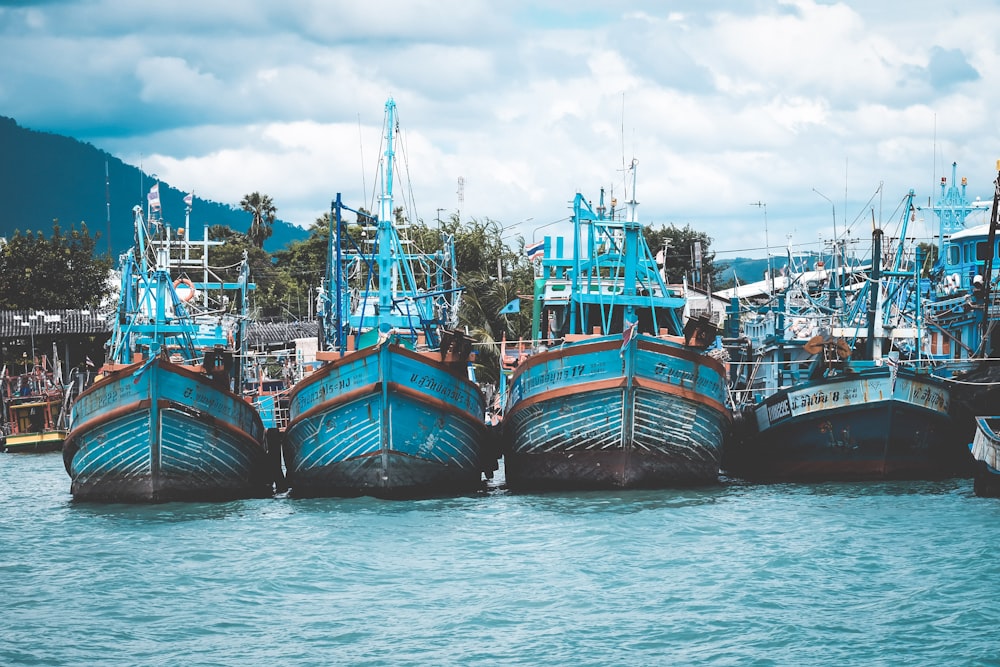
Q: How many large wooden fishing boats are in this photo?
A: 4